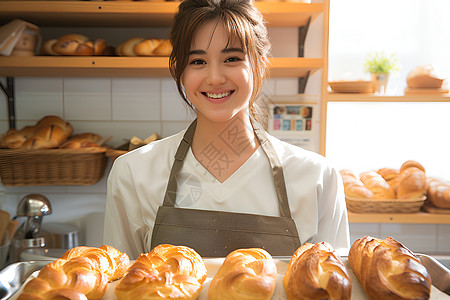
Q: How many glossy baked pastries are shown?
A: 5